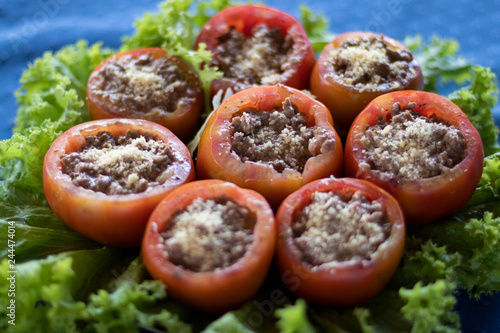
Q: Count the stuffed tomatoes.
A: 8